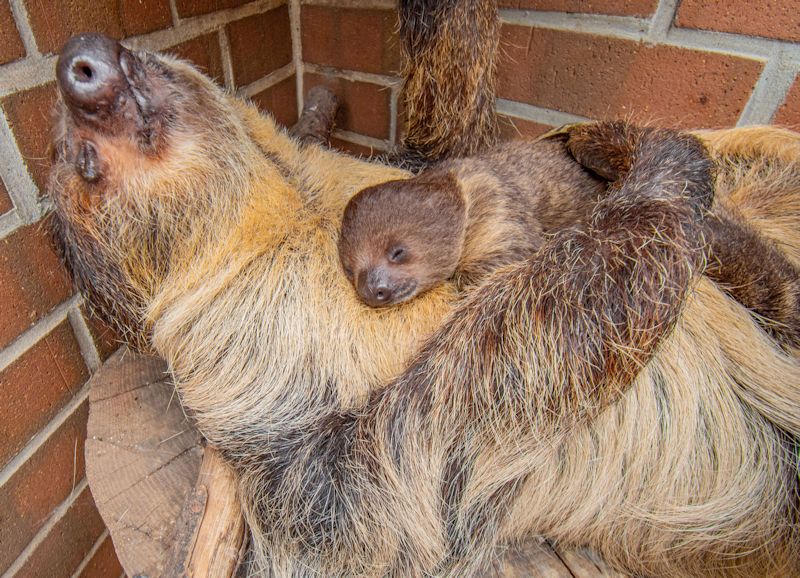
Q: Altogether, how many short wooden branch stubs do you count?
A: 1